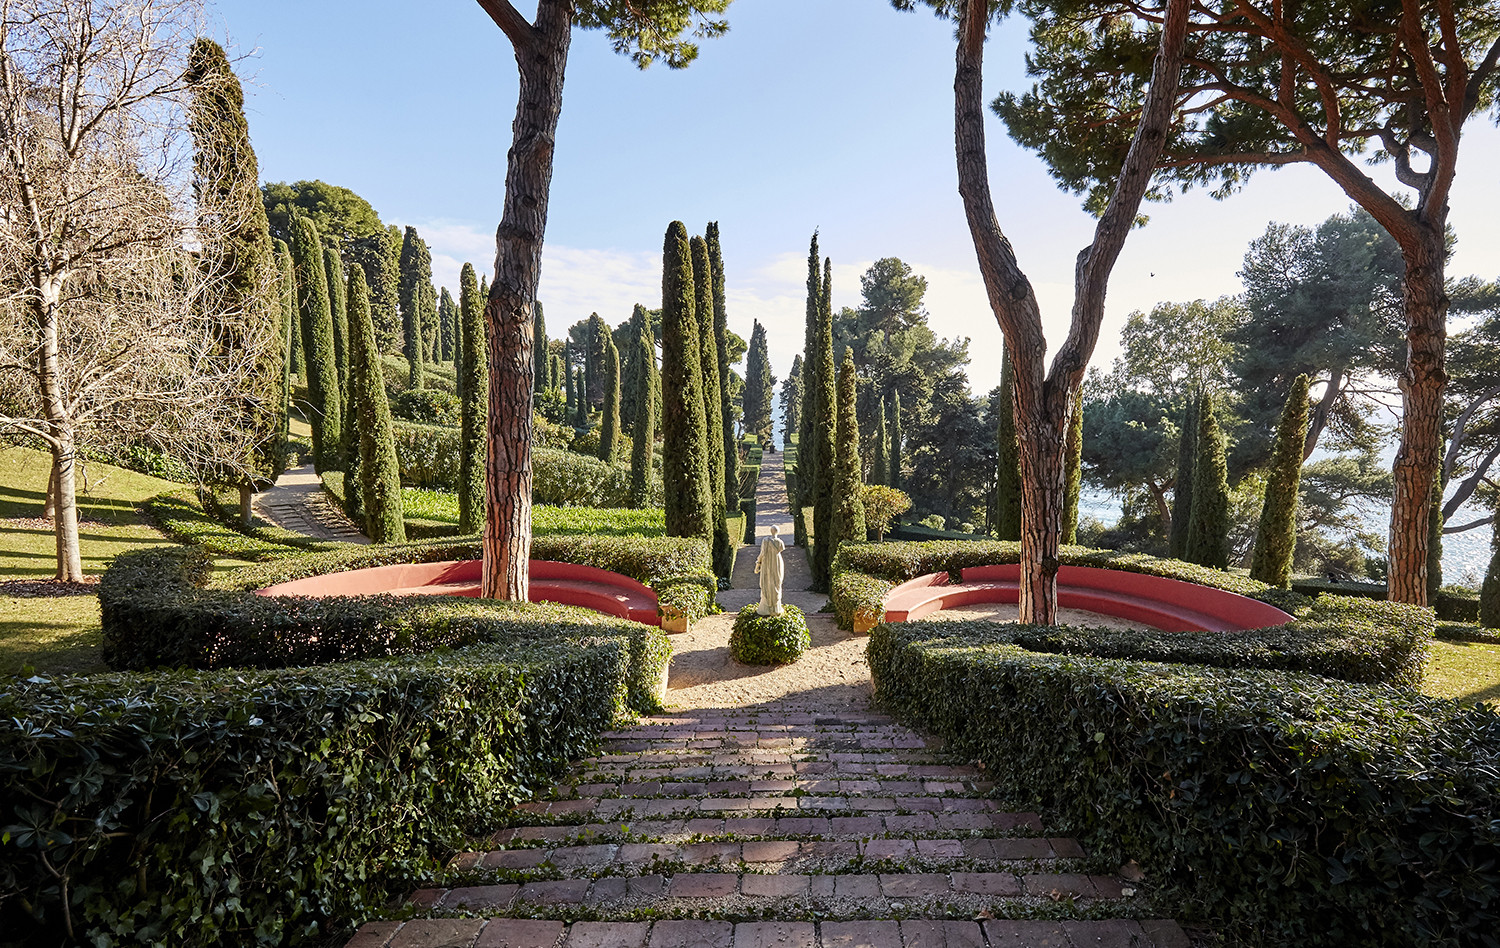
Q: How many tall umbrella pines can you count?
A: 3